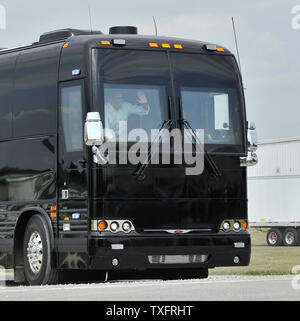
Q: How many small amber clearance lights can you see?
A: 6